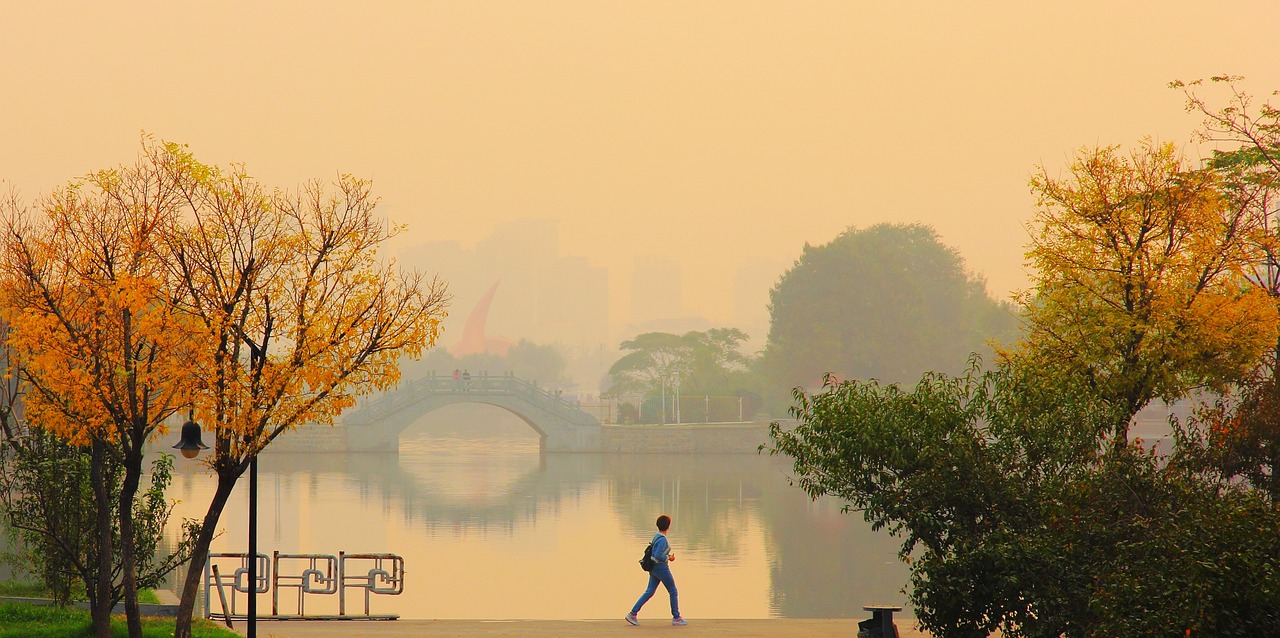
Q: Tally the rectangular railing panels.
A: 3